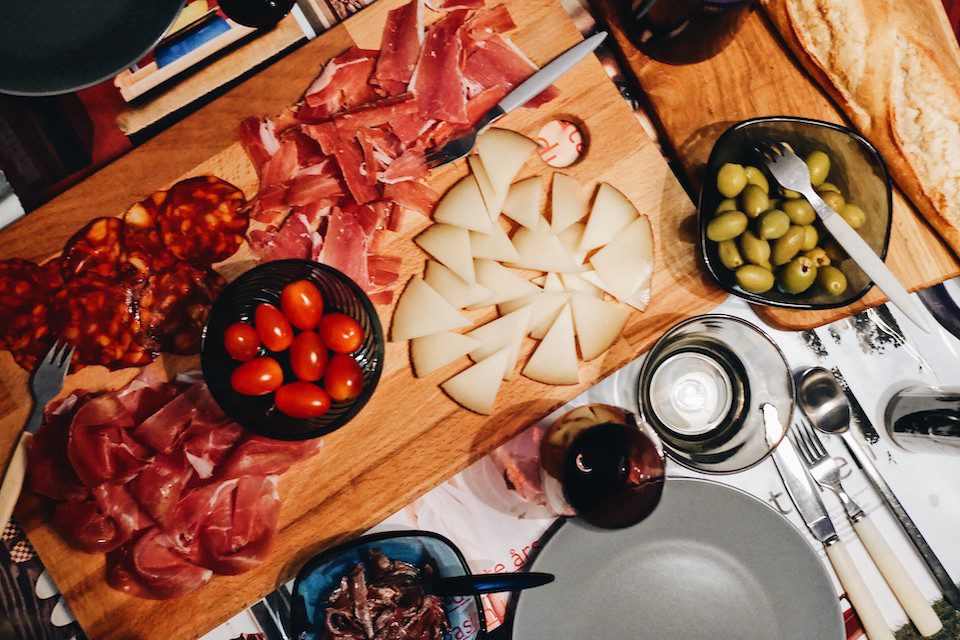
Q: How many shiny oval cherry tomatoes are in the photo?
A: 8